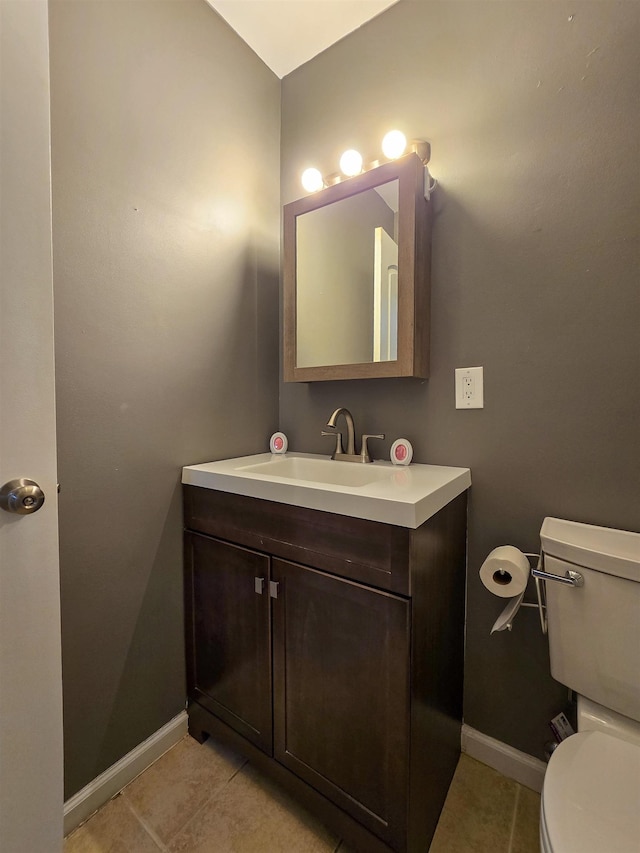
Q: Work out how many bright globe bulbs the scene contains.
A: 3